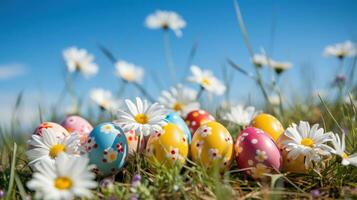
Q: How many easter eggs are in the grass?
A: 11